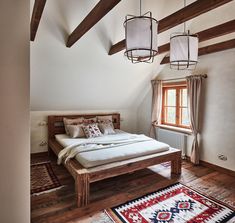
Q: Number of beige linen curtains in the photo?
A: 2